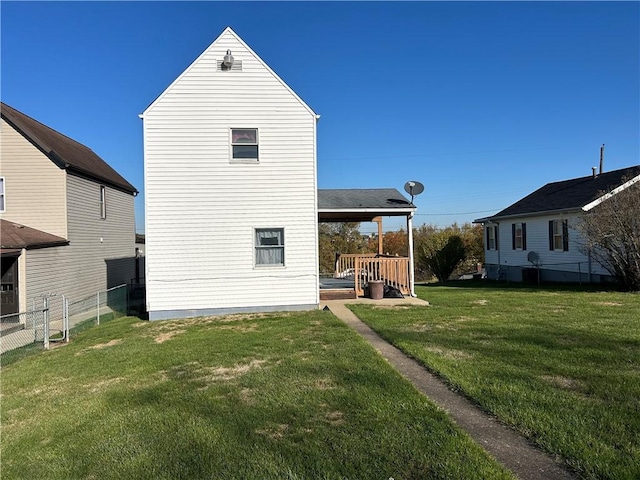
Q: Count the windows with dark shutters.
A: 3